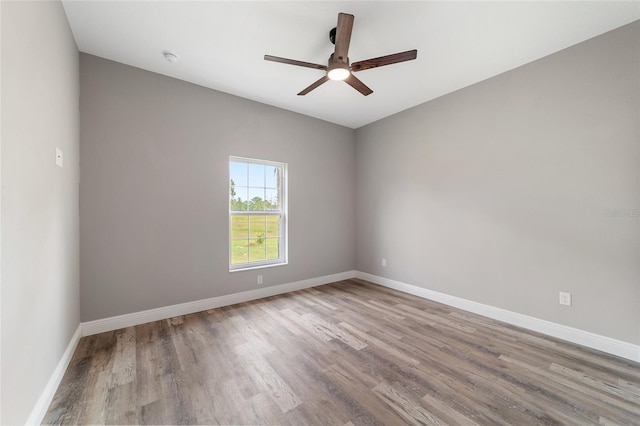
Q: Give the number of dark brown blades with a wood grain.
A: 5